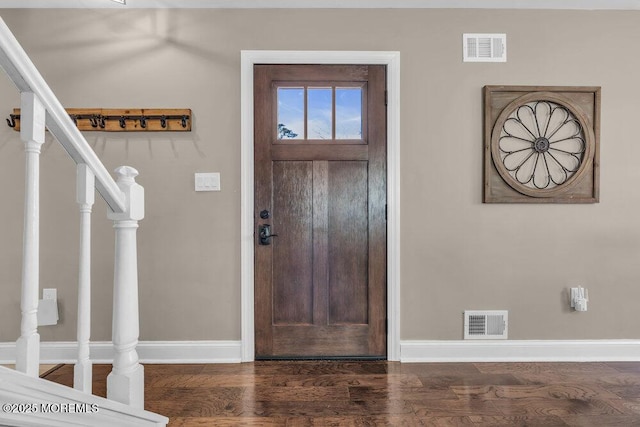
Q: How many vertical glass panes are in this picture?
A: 3